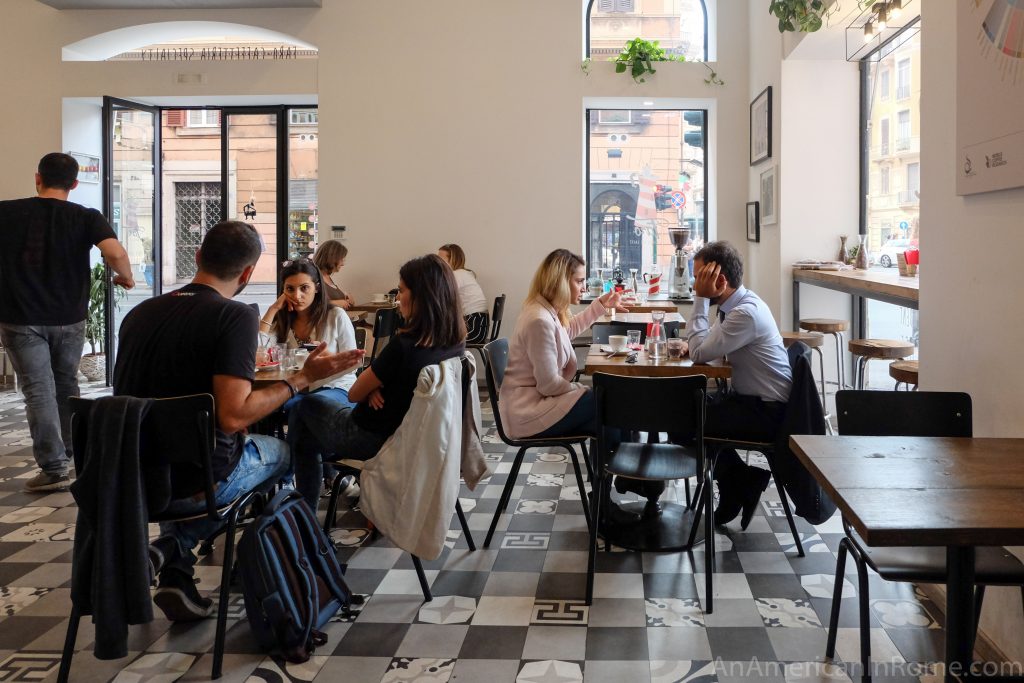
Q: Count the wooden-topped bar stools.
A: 4